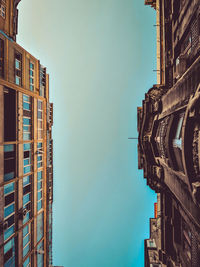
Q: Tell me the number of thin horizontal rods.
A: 3